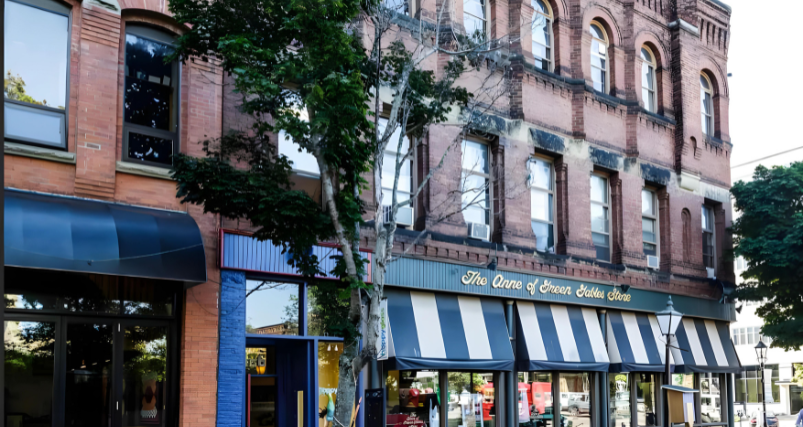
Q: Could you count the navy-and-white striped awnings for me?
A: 4